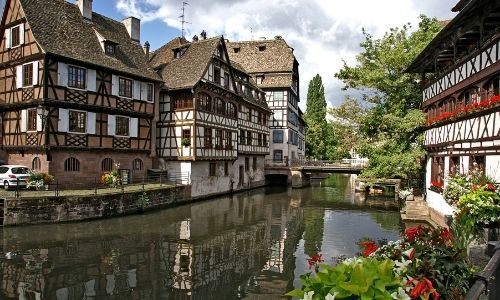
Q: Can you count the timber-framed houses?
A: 4